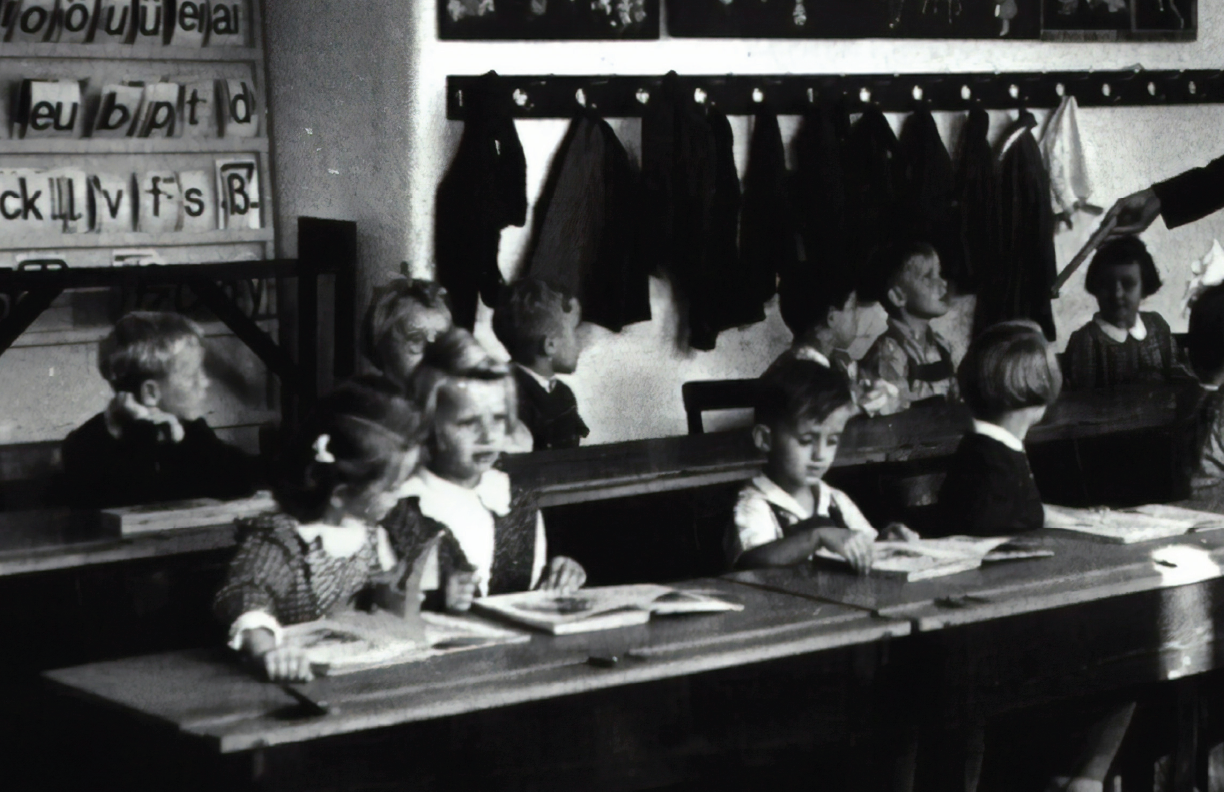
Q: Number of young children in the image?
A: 11